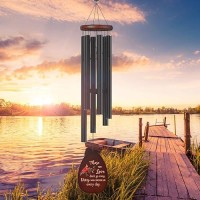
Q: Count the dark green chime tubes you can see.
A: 6